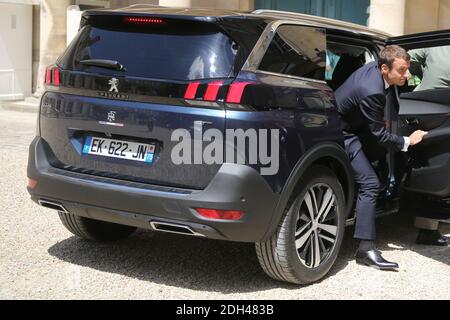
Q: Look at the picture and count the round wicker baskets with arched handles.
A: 0